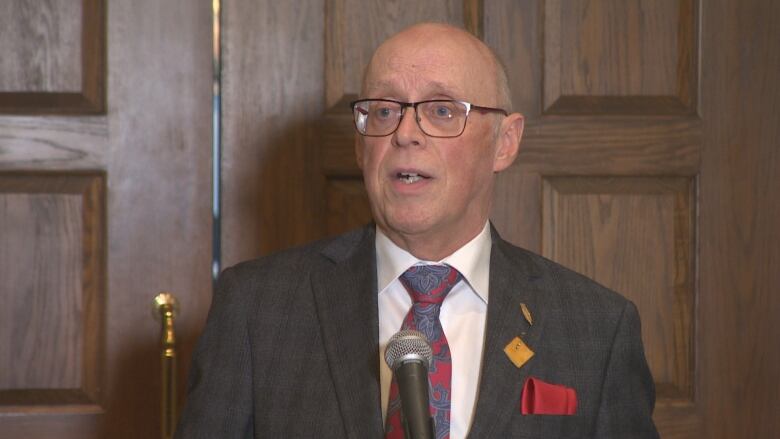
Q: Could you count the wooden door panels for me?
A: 6